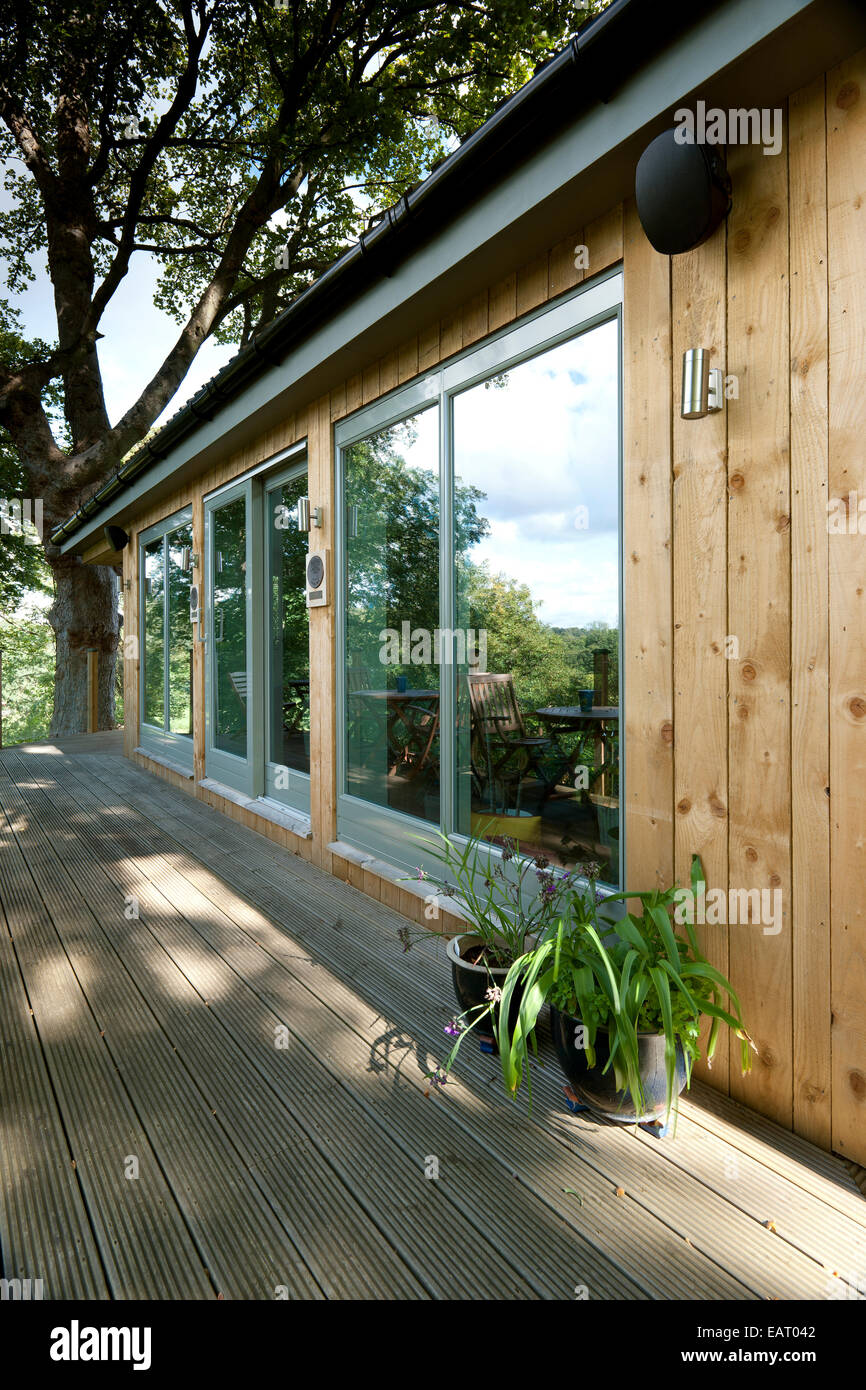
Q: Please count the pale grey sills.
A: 3